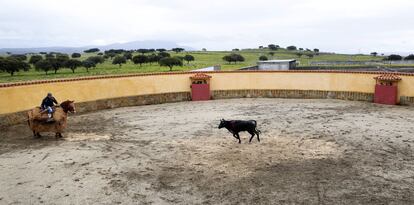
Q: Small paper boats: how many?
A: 0